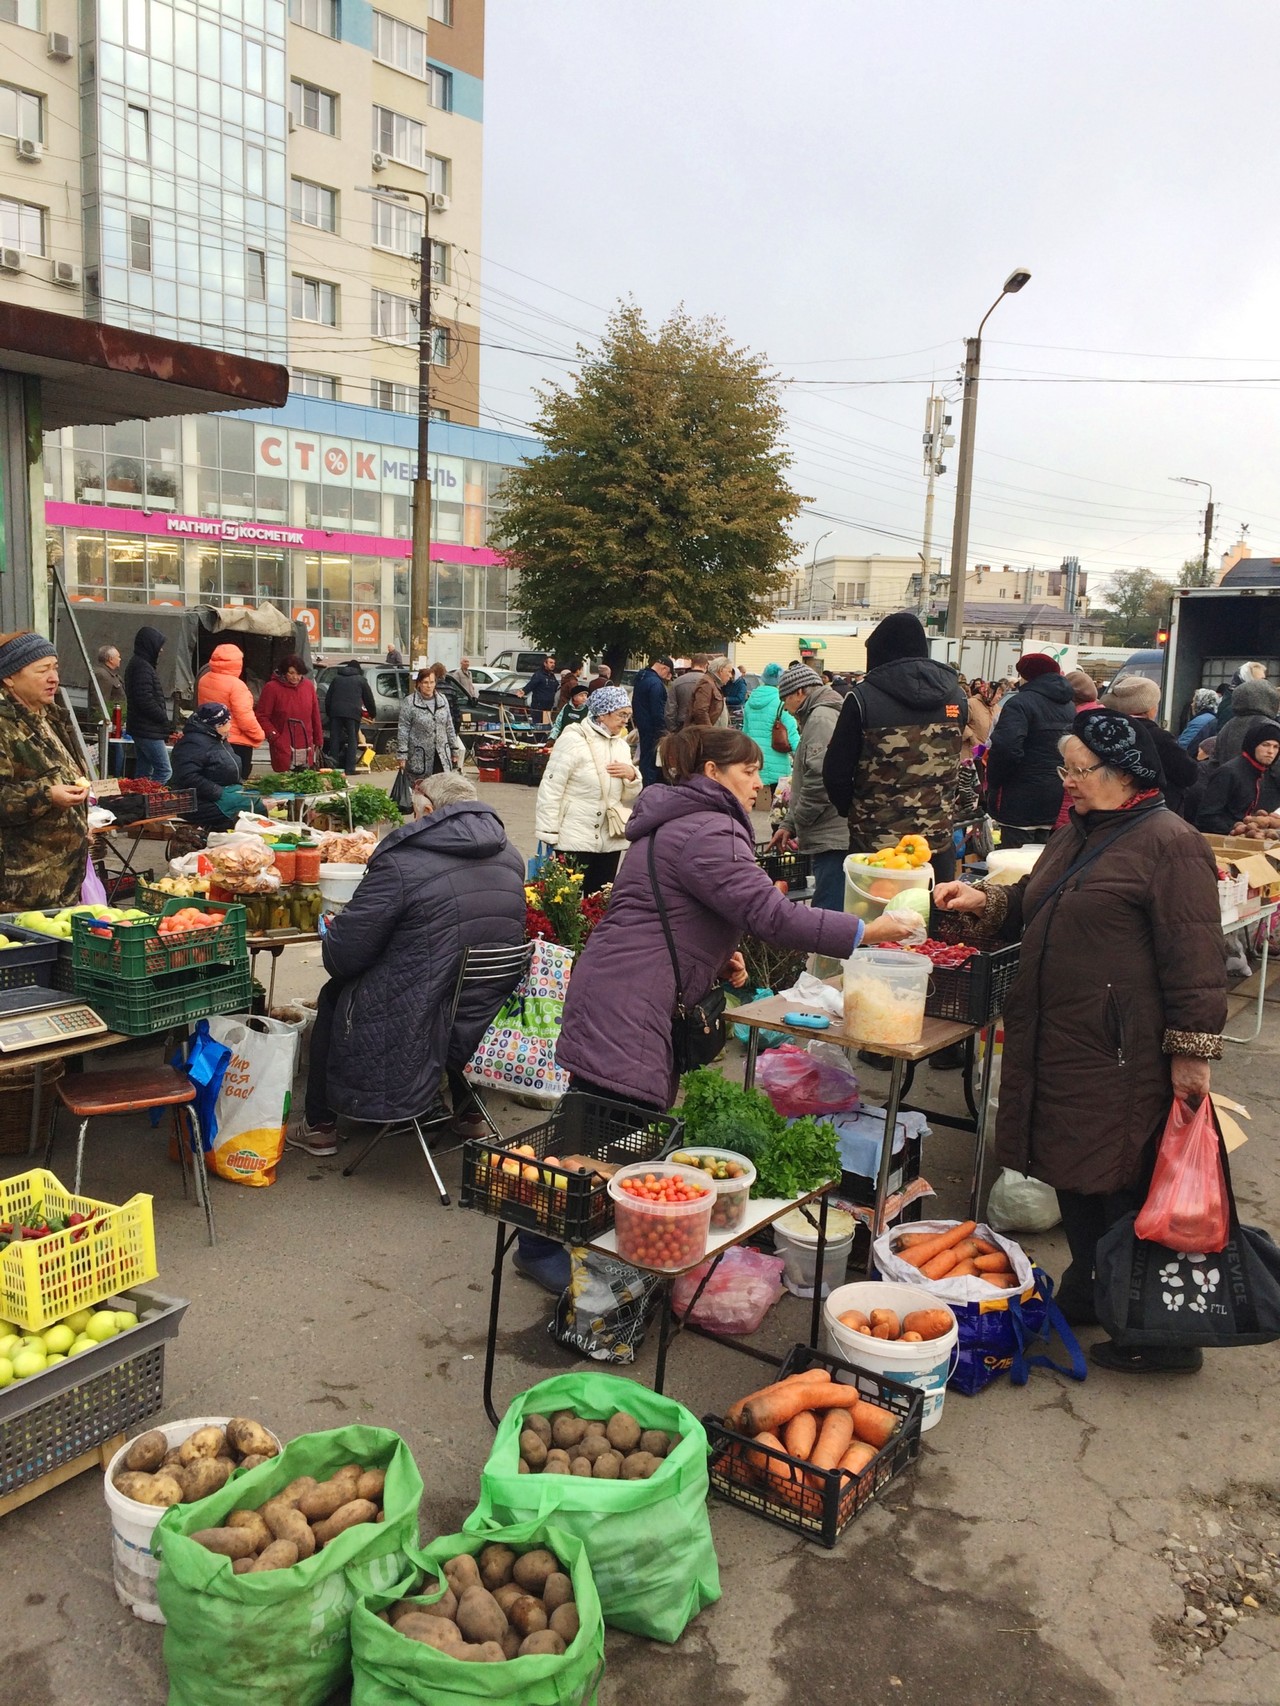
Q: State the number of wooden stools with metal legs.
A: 1